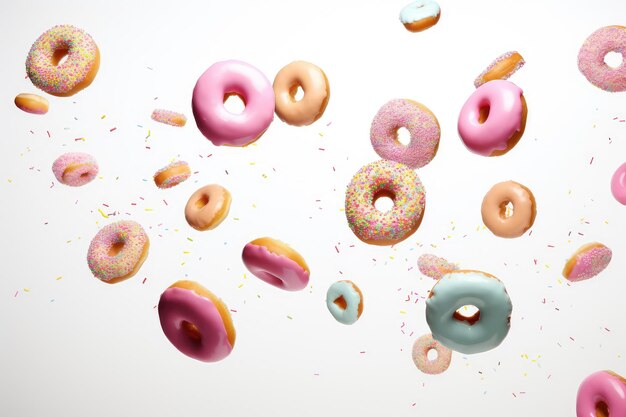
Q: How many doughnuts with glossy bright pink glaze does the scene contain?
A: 6